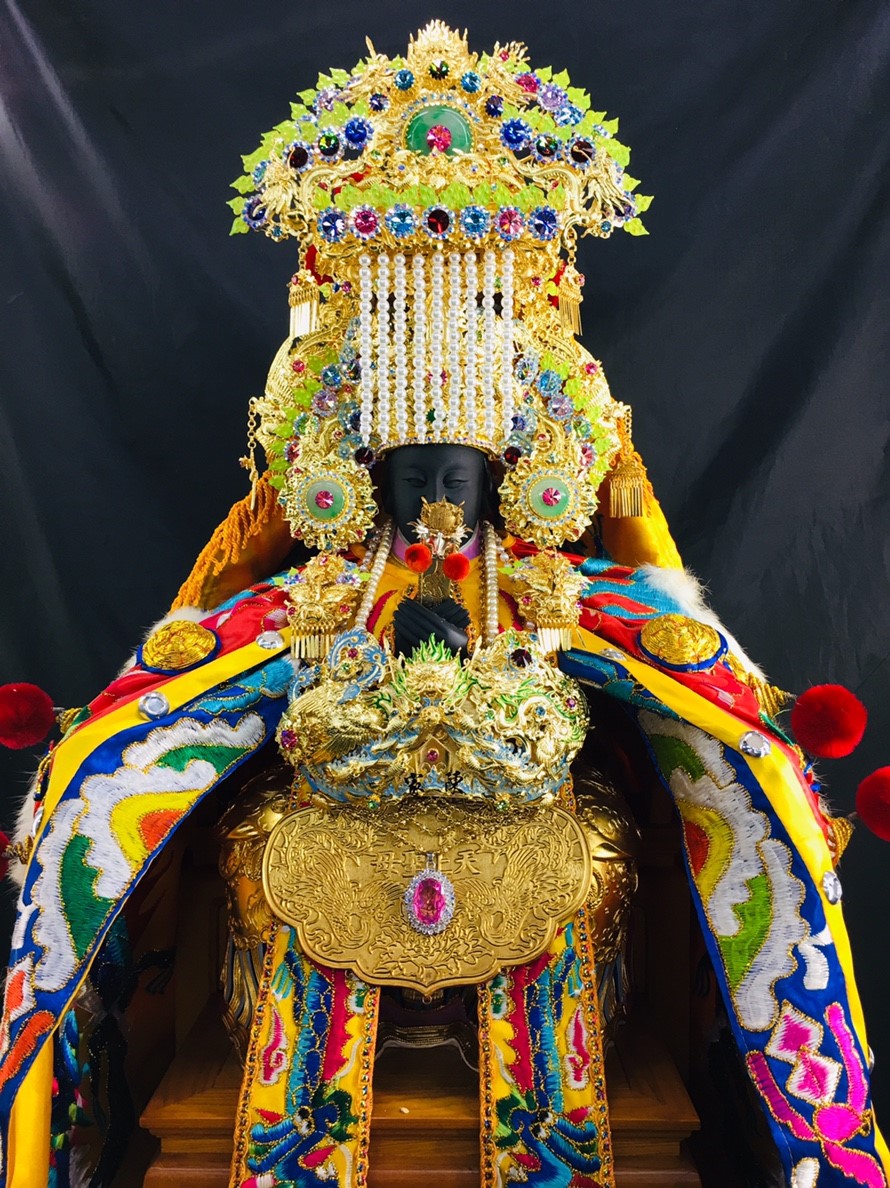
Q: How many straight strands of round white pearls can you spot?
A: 9